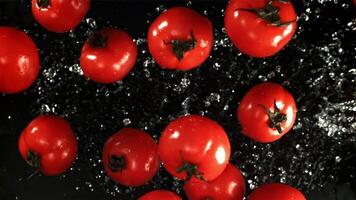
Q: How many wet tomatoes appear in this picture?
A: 12